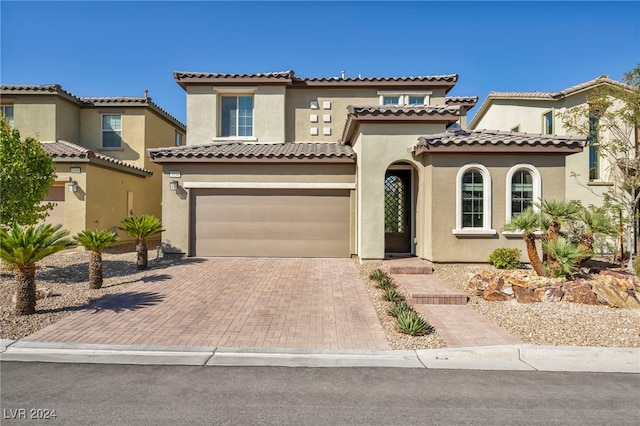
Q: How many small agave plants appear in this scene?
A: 5